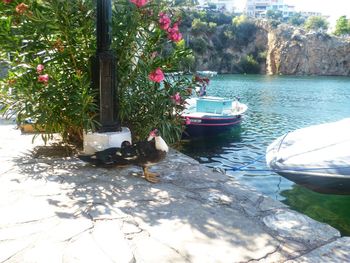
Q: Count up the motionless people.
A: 0